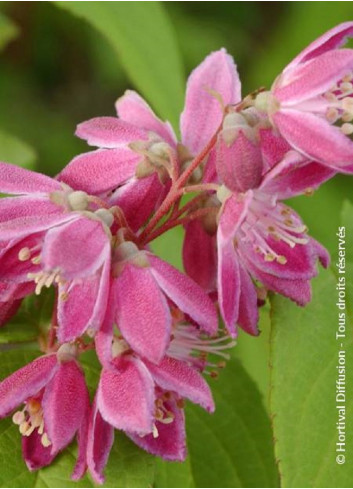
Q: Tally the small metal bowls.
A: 0